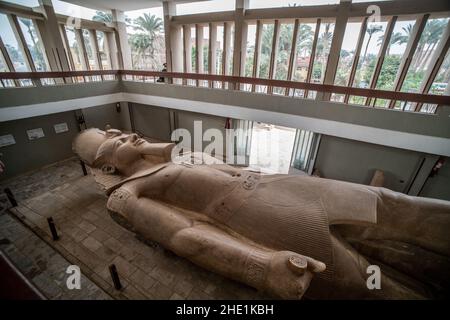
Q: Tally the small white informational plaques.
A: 3